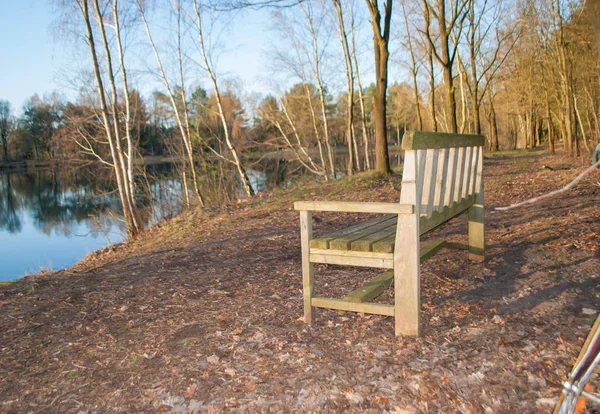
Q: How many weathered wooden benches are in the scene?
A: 1